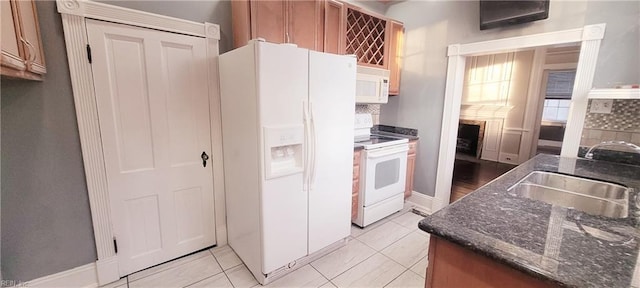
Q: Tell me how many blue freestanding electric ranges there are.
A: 0